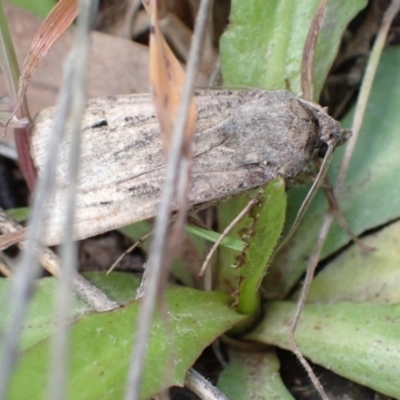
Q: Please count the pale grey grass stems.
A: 3